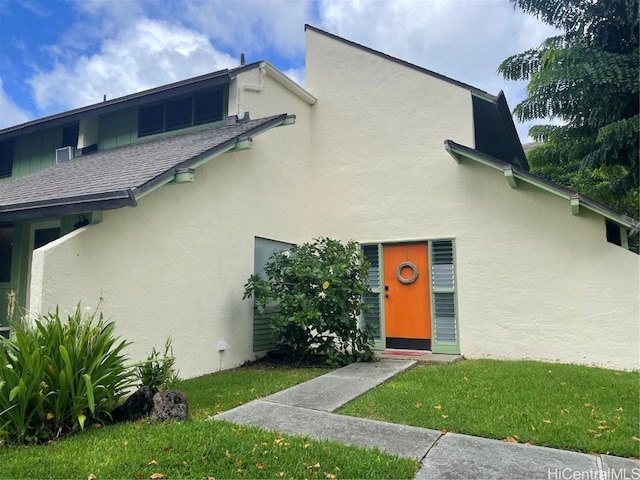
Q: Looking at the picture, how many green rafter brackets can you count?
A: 6